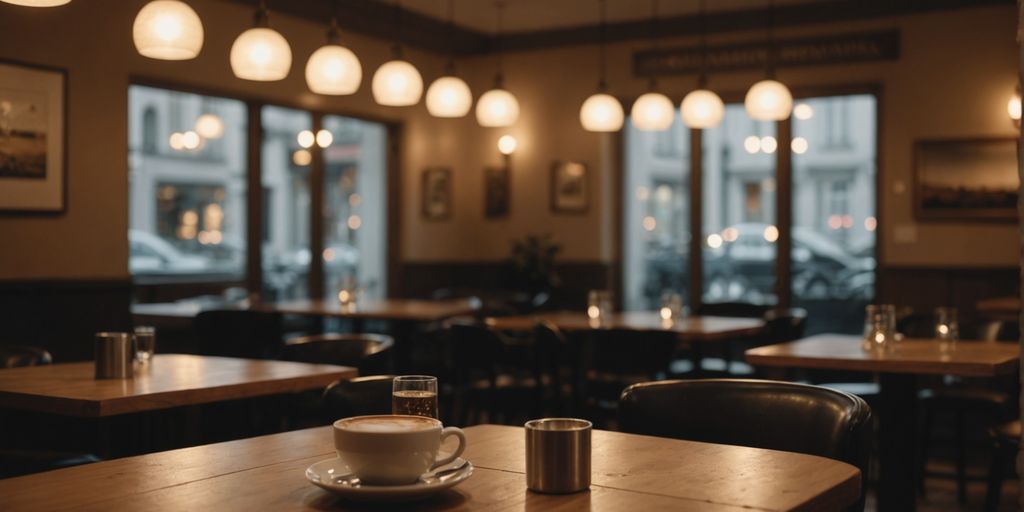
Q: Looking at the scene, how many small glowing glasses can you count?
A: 5